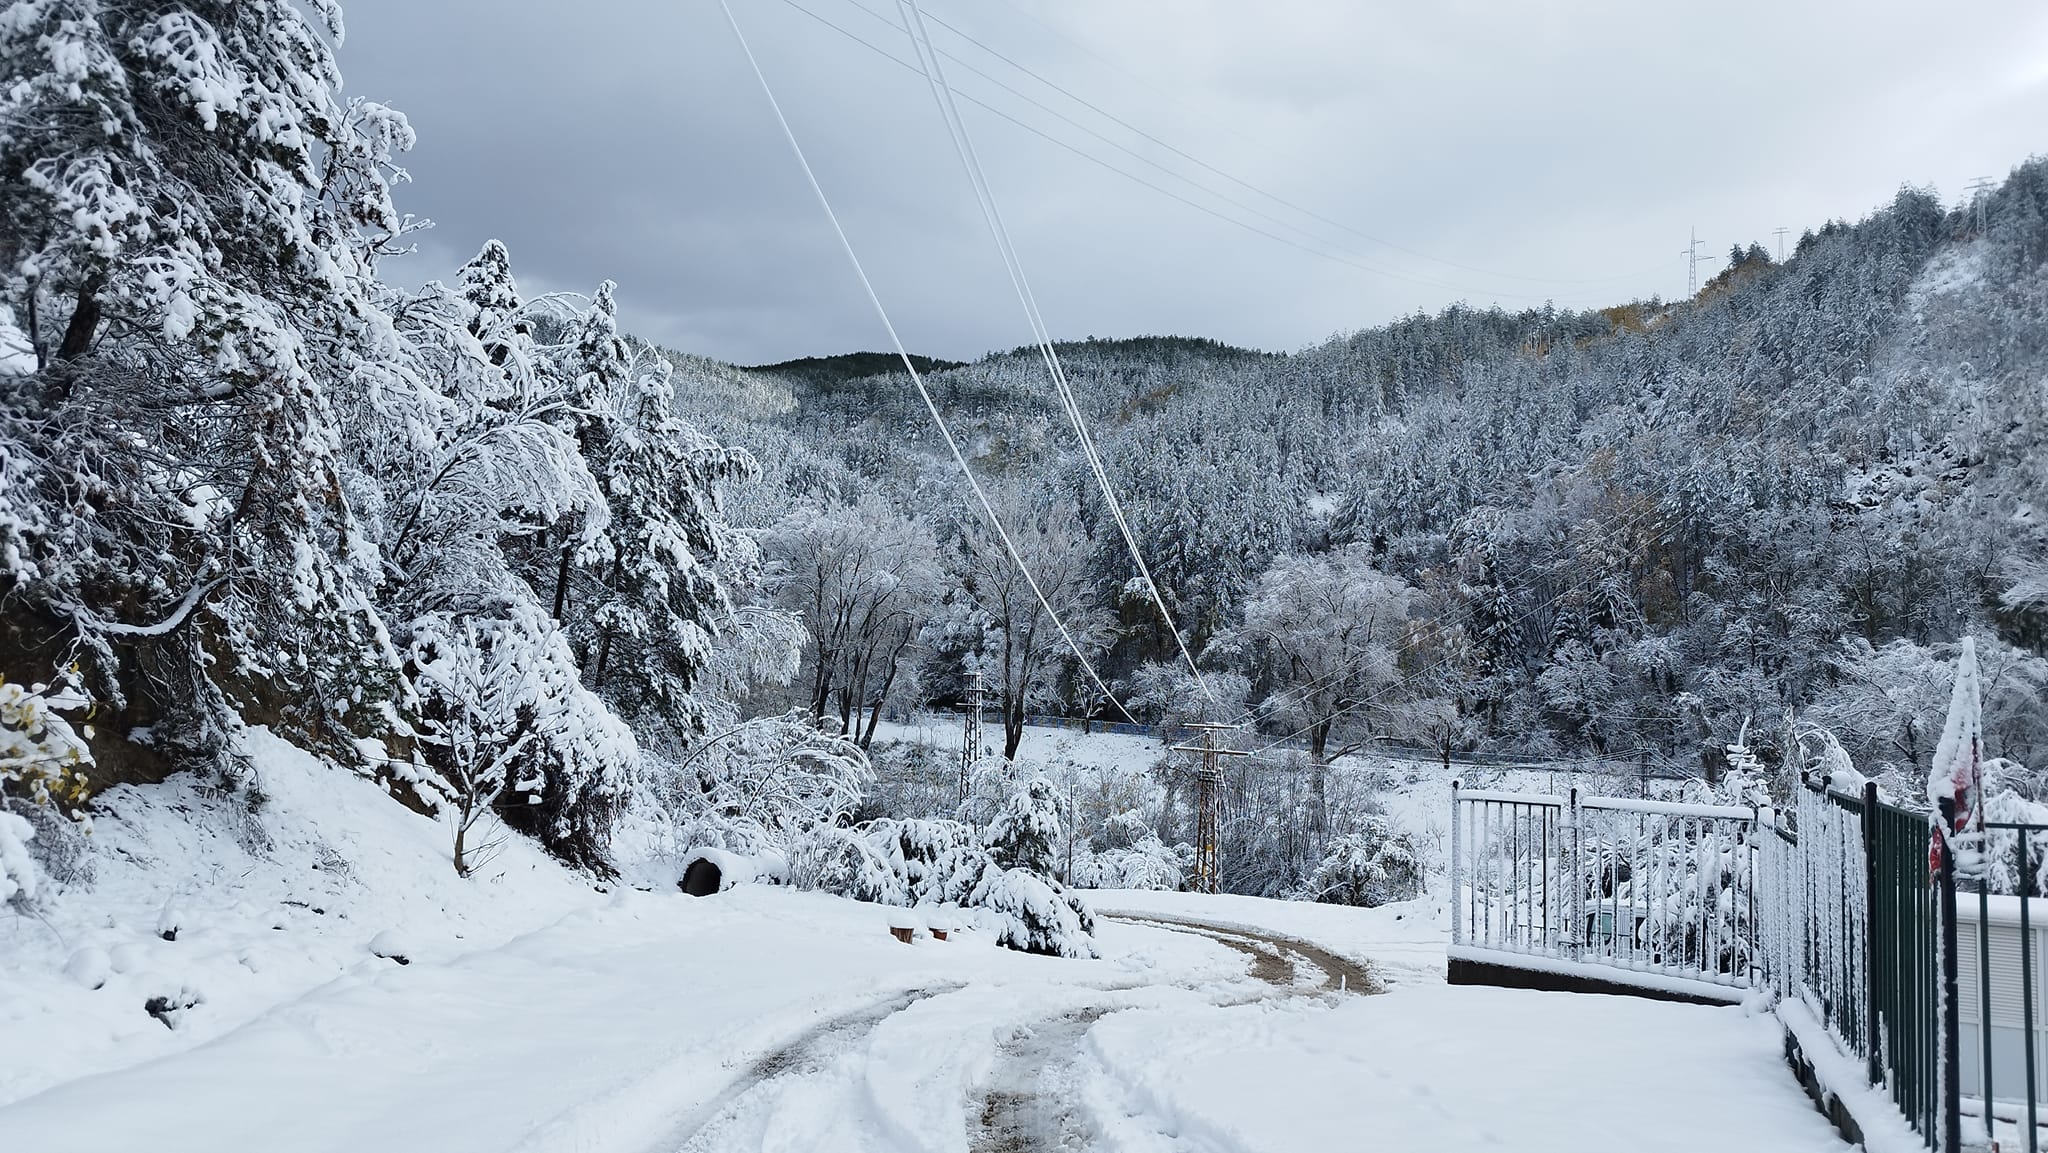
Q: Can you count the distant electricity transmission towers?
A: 3